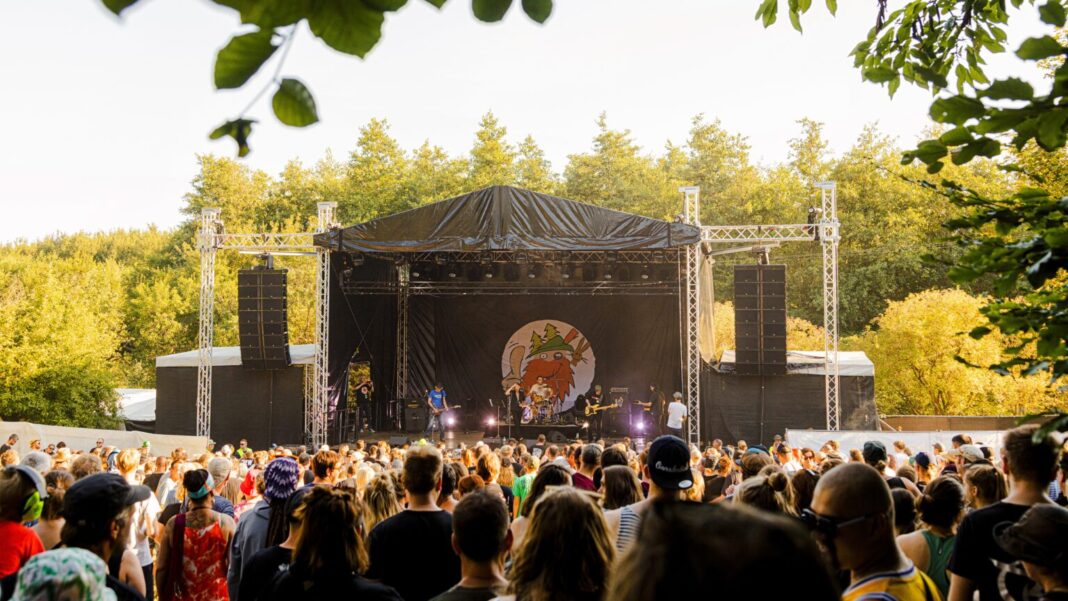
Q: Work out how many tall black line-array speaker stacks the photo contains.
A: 2